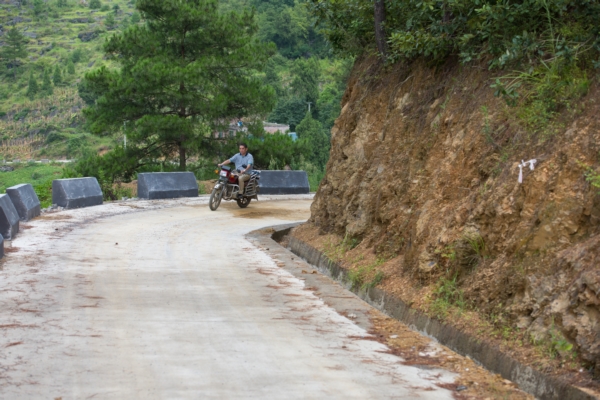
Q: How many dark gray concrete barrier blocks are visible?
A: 6